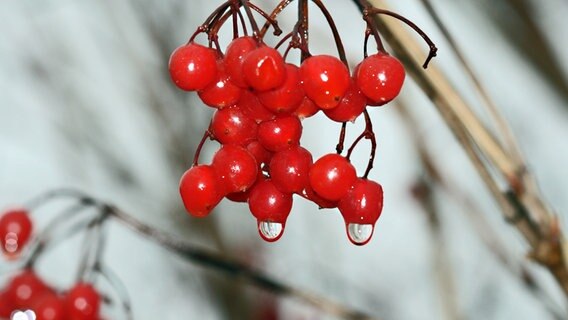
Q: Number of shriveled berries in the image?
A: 0